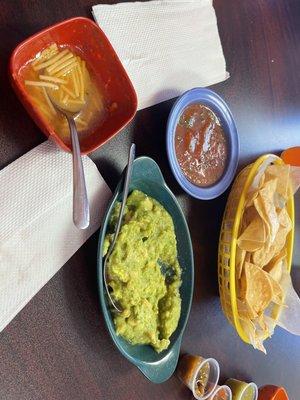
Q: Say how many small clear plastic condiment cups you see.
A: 3